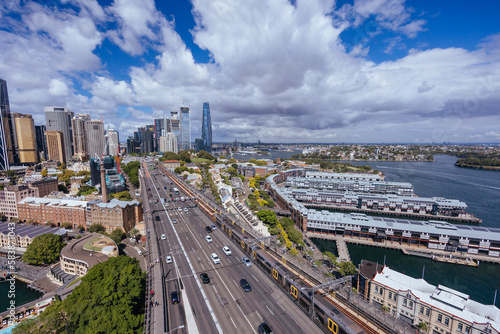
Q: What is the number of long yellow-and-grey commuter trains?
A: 1